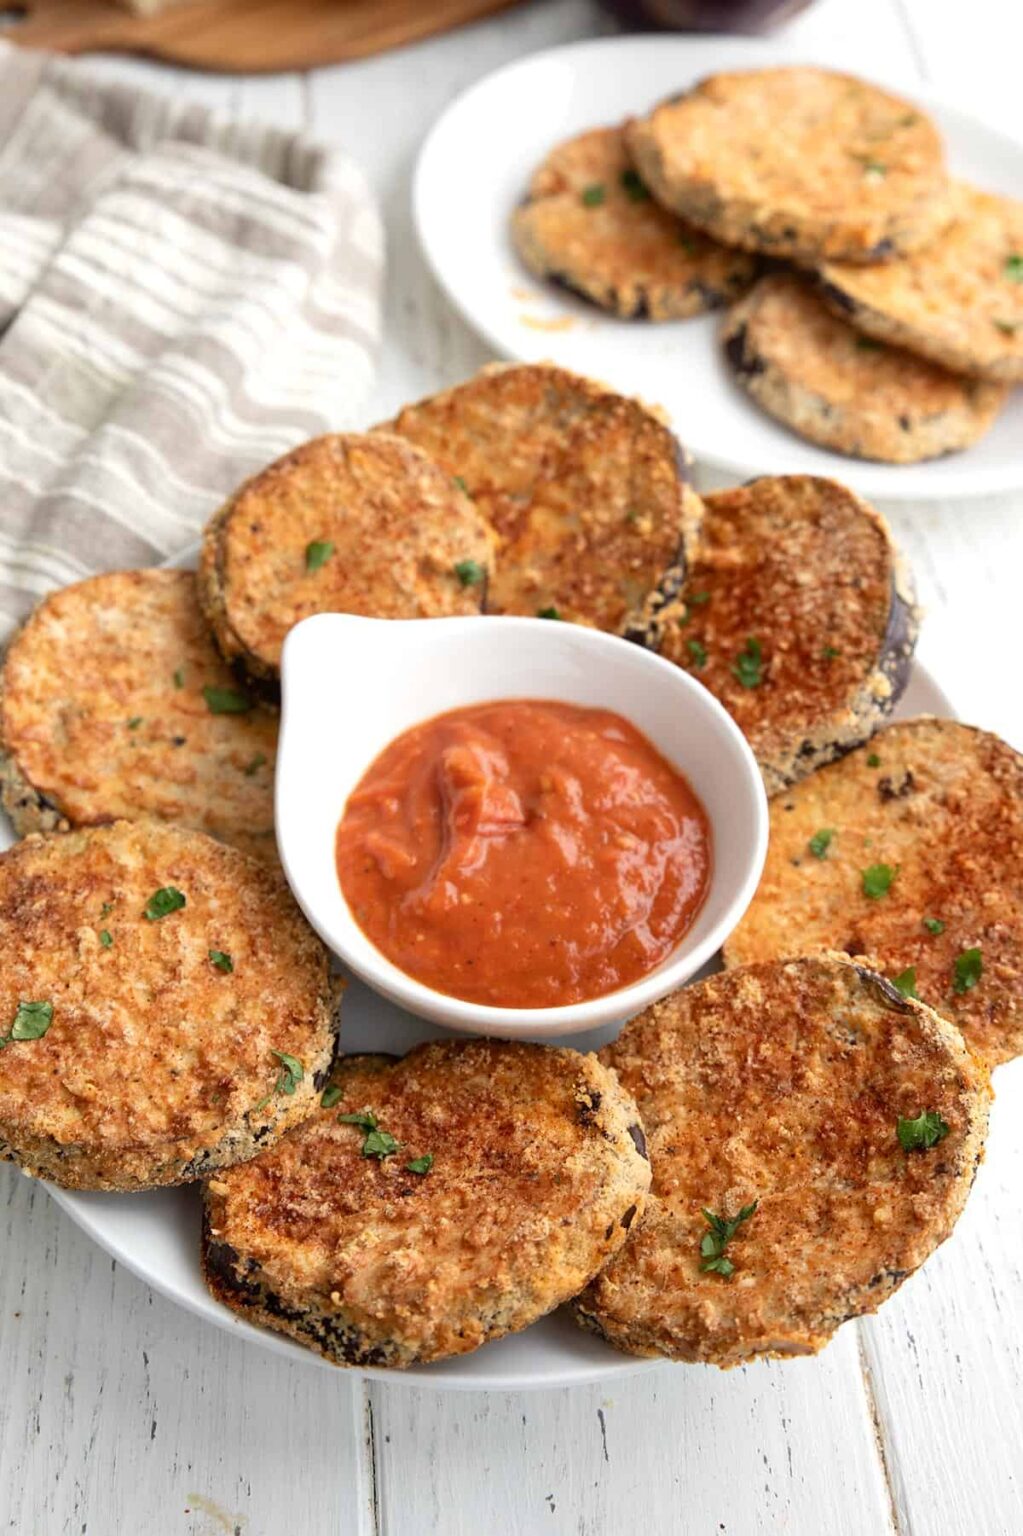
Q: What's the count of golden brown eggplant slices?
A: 12